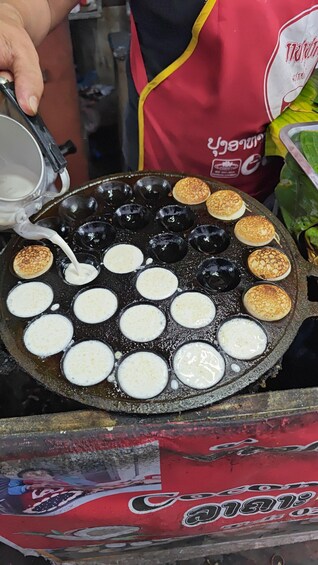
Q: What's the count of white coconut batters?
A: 12